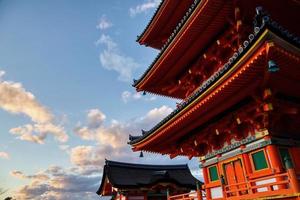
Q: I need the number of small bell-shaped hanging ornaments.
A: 3